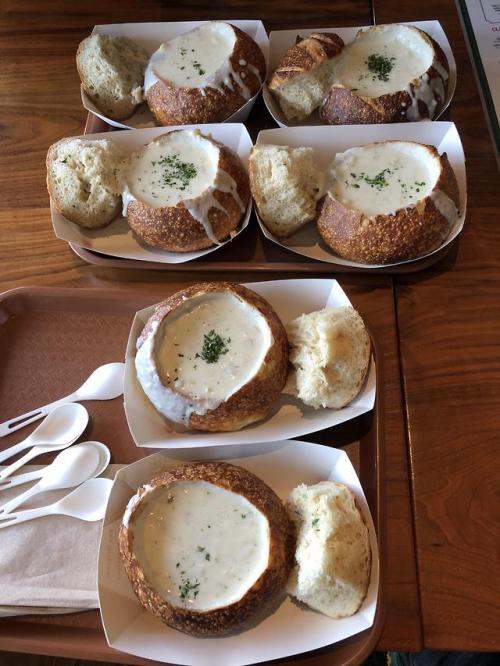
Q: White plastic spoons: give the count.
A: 6